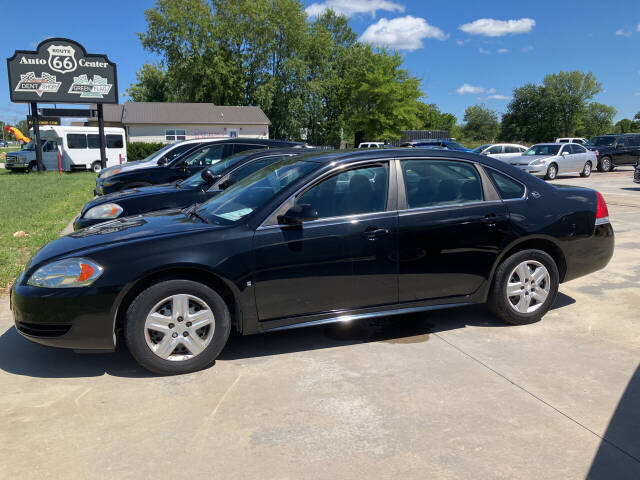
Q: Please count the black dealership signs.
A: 1